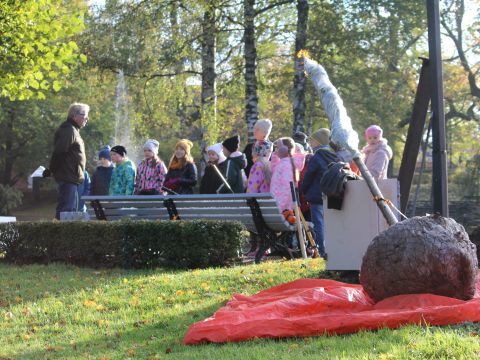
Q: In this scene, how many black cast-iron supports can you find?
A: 3